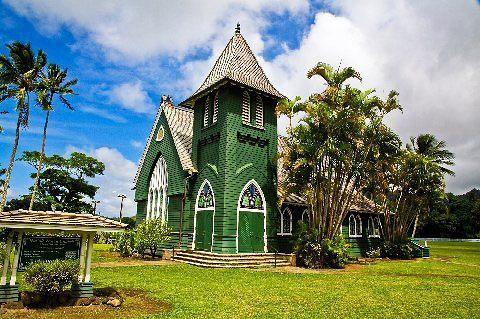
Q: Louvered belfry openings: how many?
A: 4